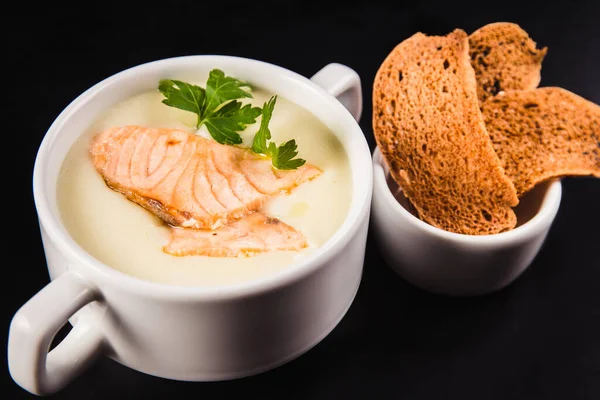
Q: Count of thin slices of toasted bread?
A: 3